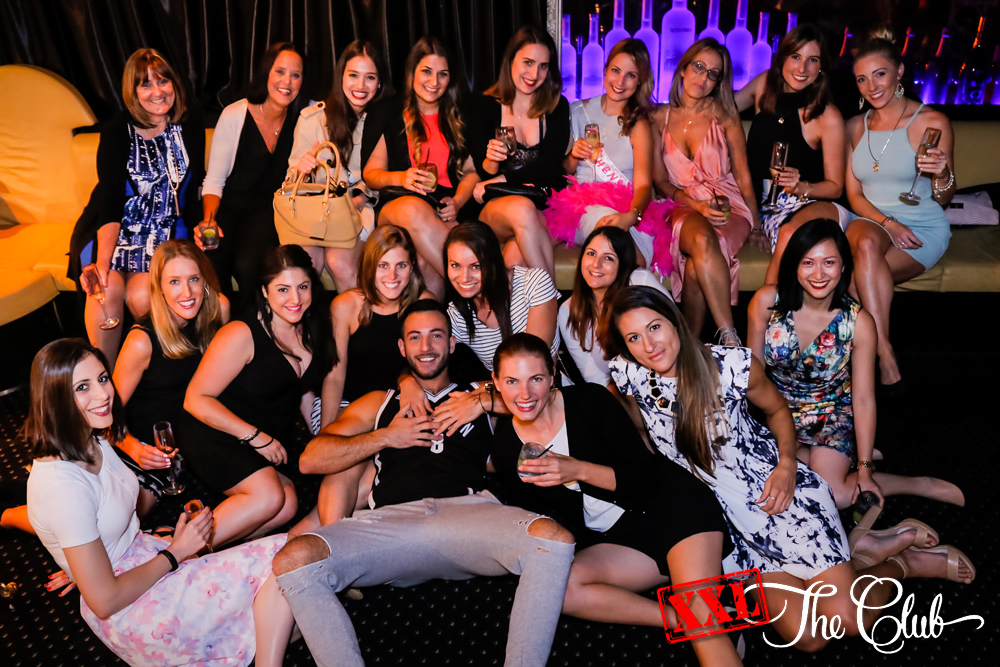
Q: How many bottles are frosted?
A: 9